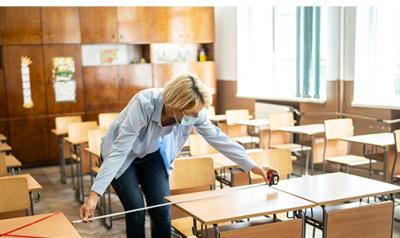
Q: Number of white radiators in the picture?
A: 1